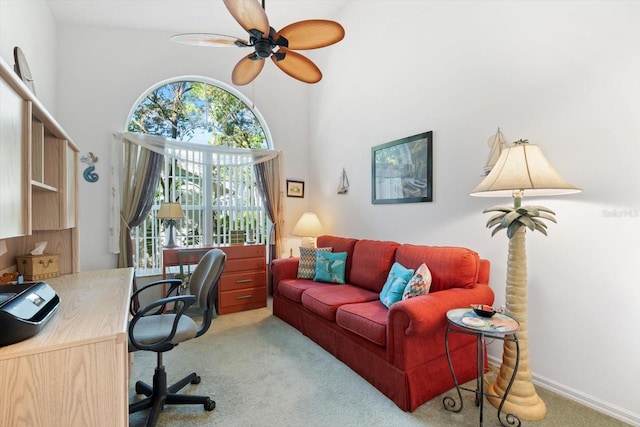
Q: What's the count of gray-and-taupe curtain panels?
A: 2